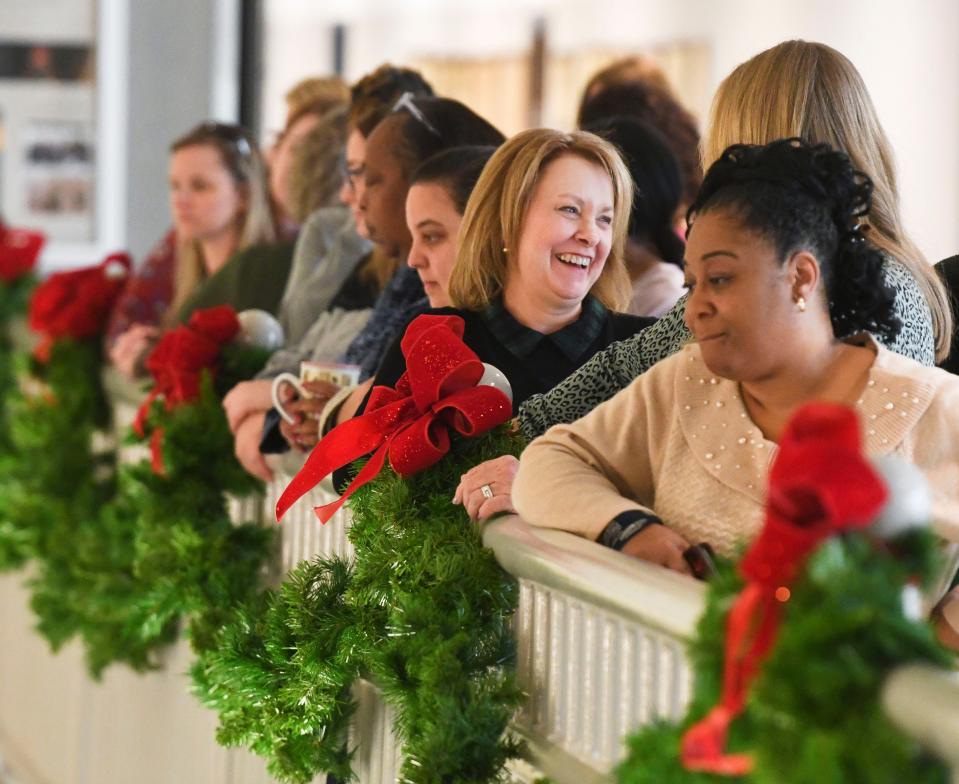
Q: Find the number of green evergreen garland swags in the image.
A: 5